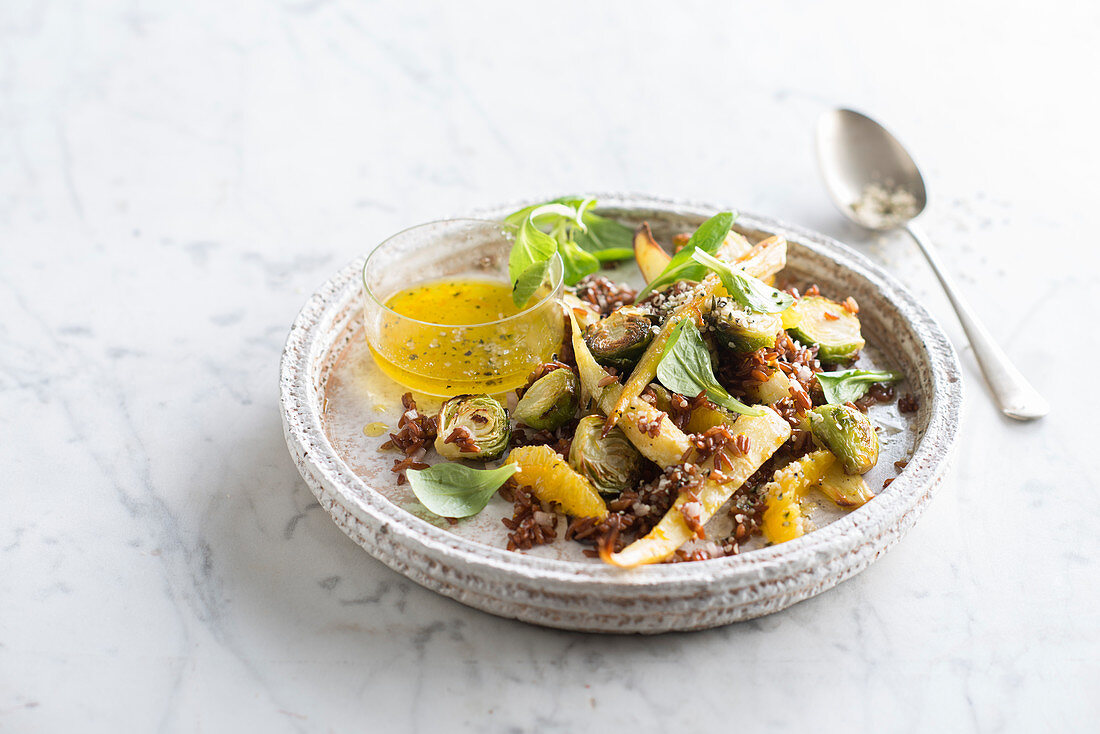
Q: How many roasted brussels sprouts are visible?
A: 7